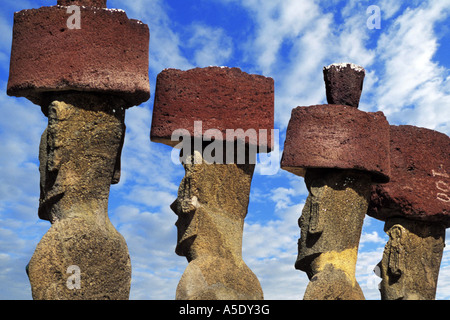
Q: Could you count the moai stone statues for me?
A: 4